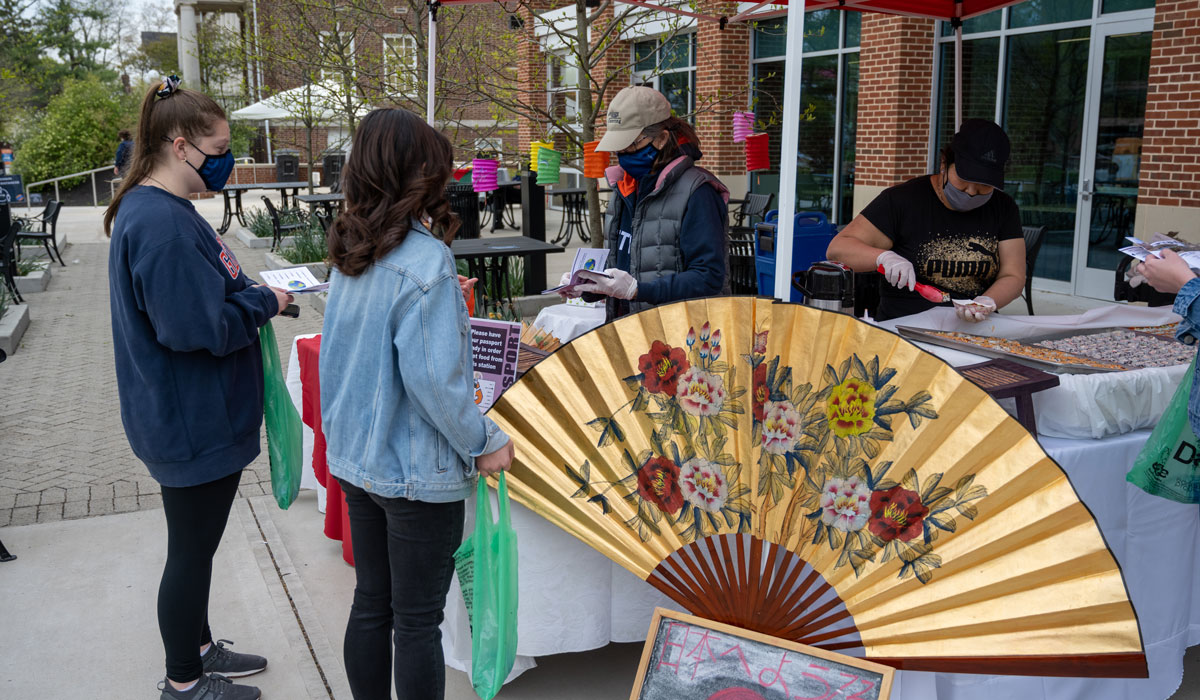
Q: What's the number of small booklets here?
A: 3